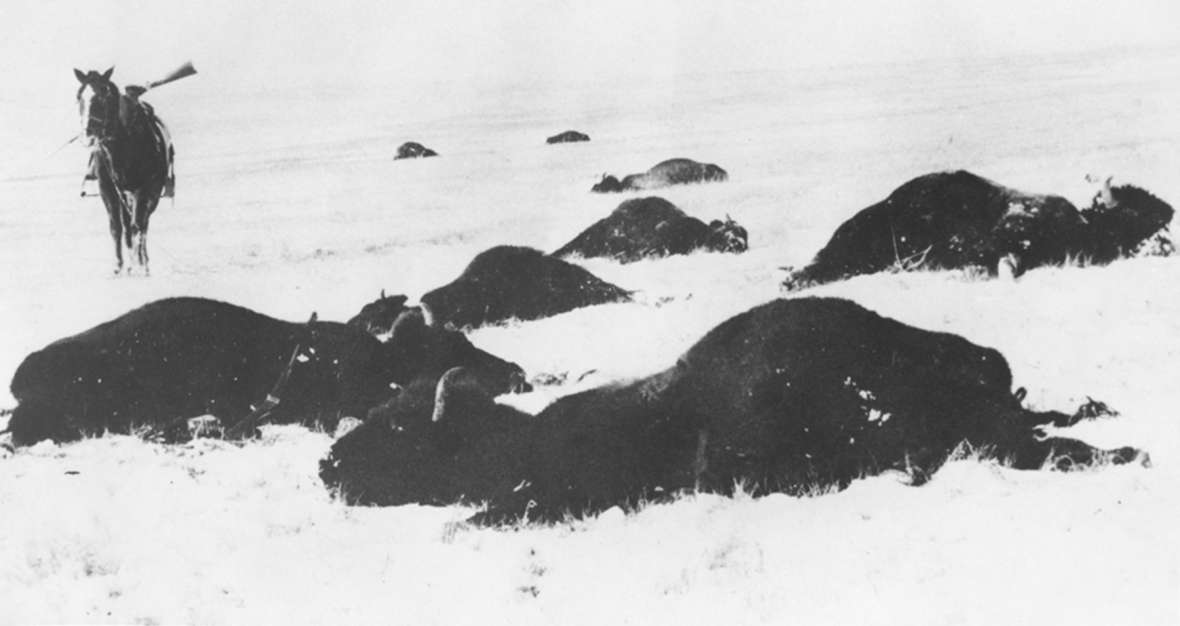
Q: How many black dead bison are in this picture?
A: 8